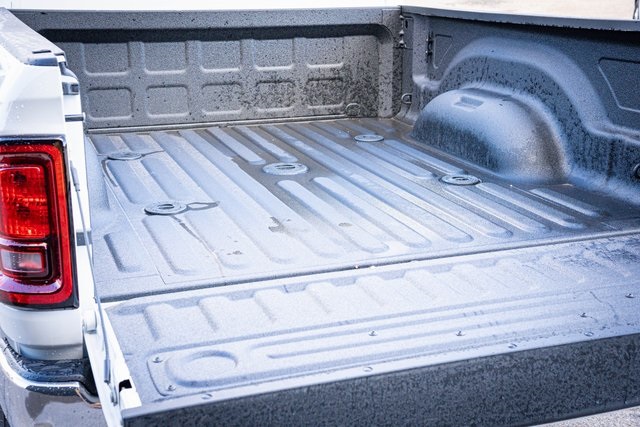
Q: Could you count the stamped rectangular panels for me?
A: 10